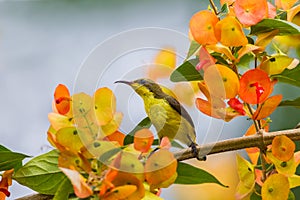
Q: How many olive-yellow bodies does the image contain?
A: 1